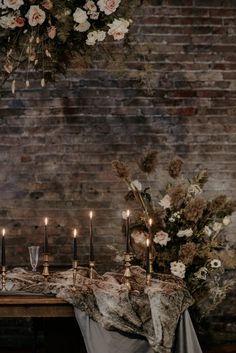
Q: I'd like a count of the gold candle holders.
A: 7